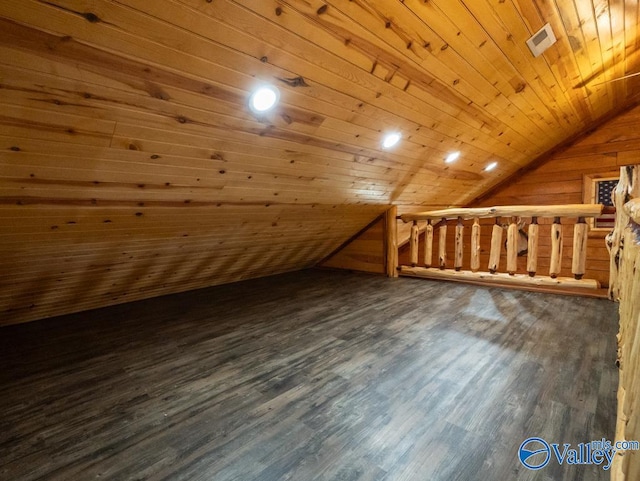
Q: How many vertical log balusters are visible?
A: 10